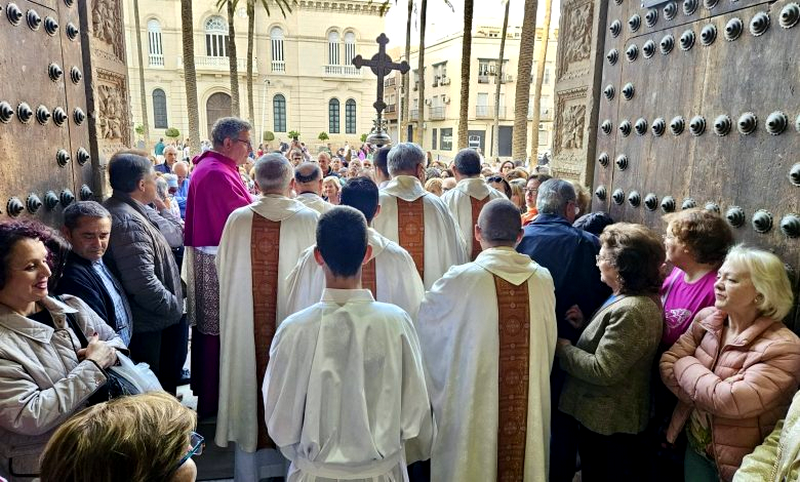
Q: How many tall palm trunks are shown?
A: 10